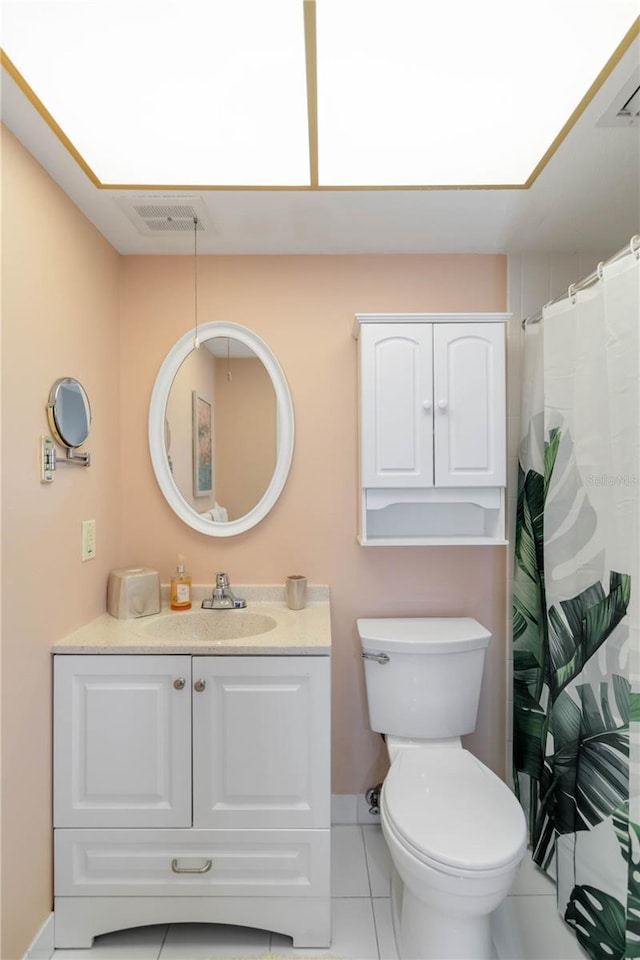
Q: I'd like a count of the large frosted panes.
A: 2